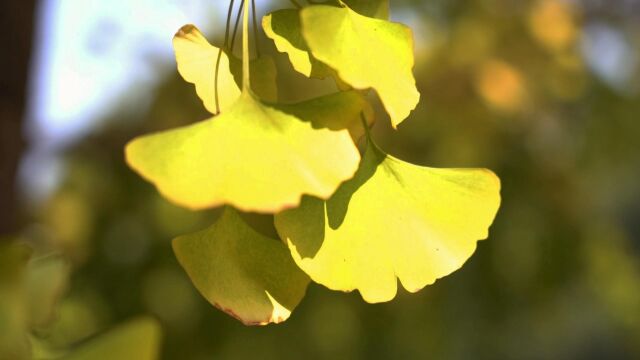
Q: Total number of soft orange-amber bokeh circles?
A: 2